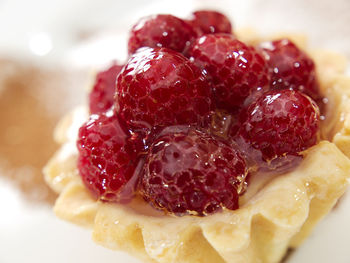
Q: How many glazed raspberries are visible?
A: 9